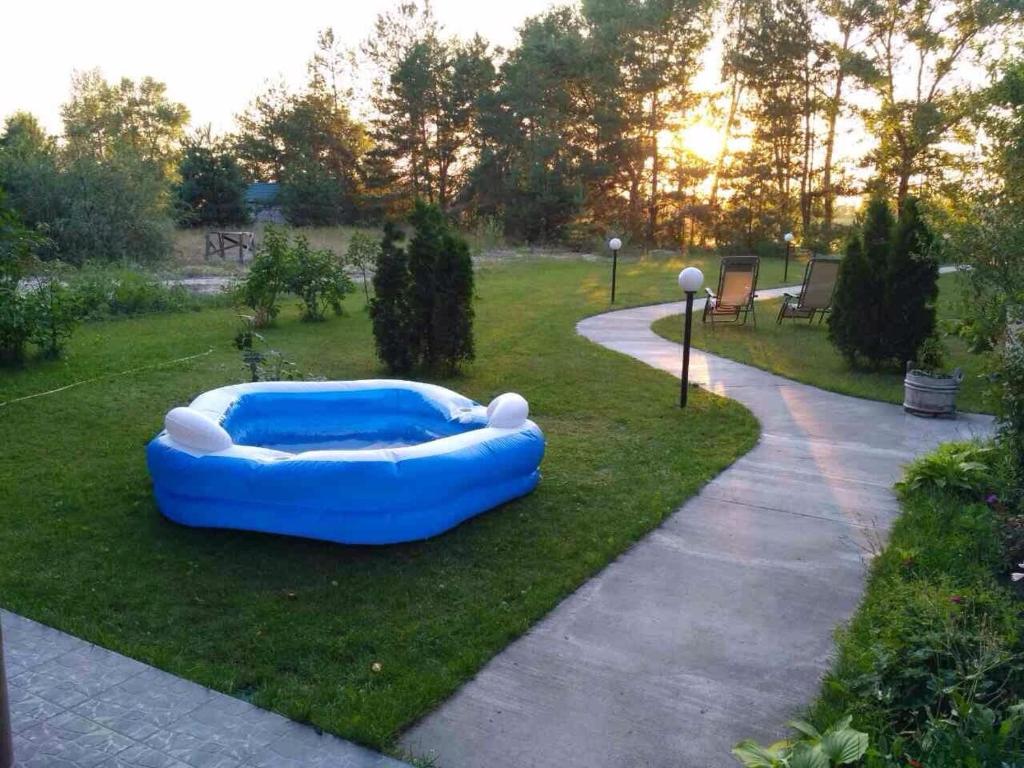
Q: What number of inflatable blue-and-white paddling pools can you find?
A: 1